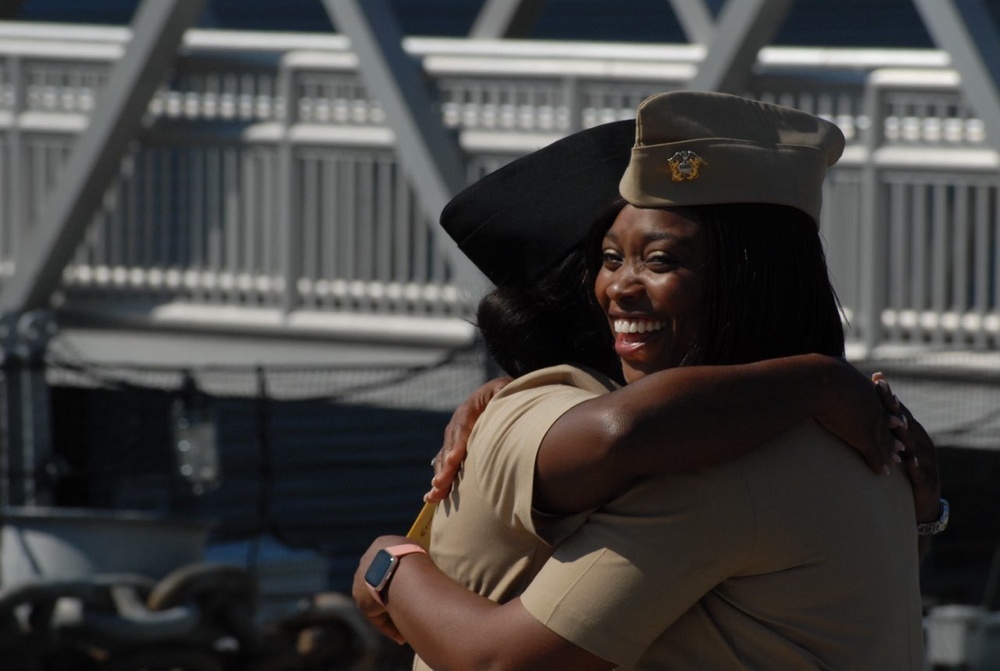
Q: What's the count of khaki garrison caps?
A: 1